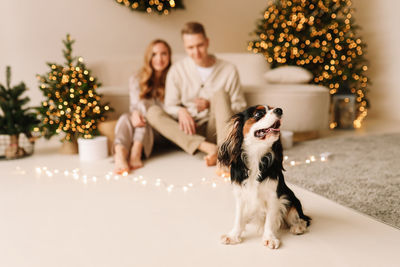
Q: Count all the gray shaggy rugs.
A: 1